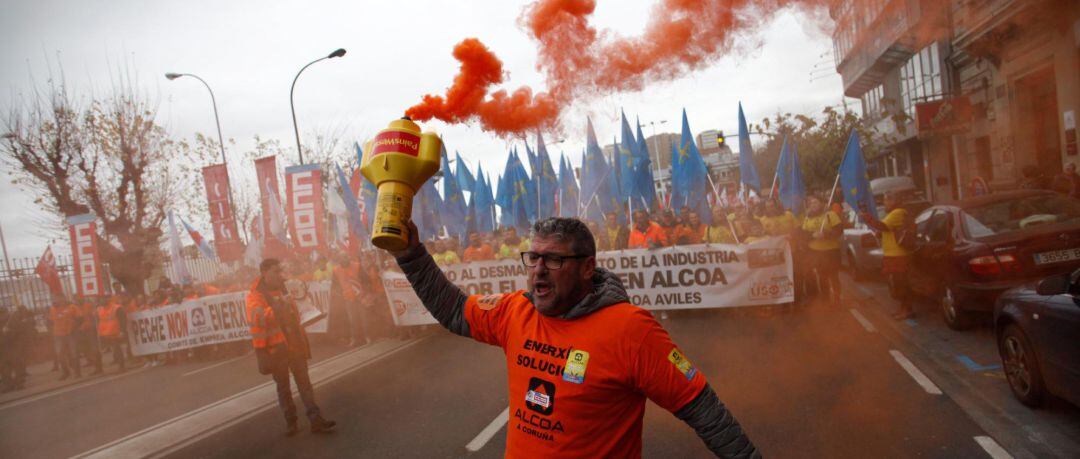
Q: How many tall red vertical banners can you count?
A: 4